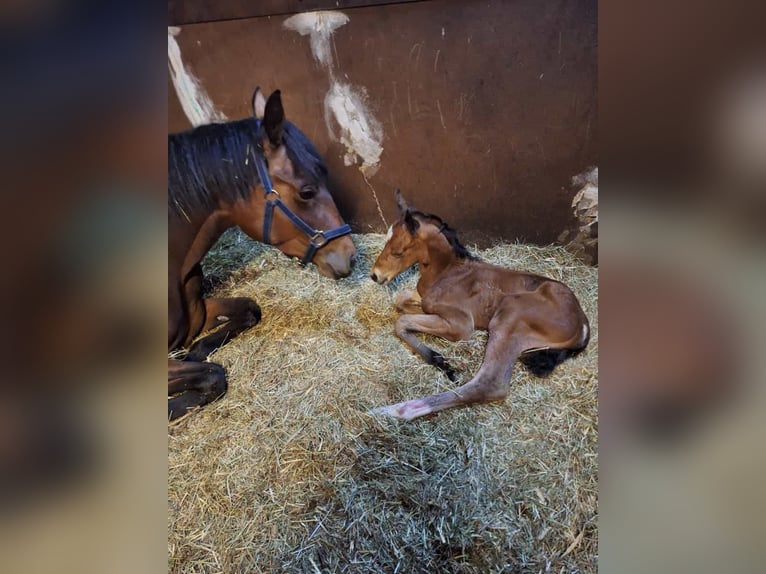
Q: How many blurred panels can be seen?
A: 2